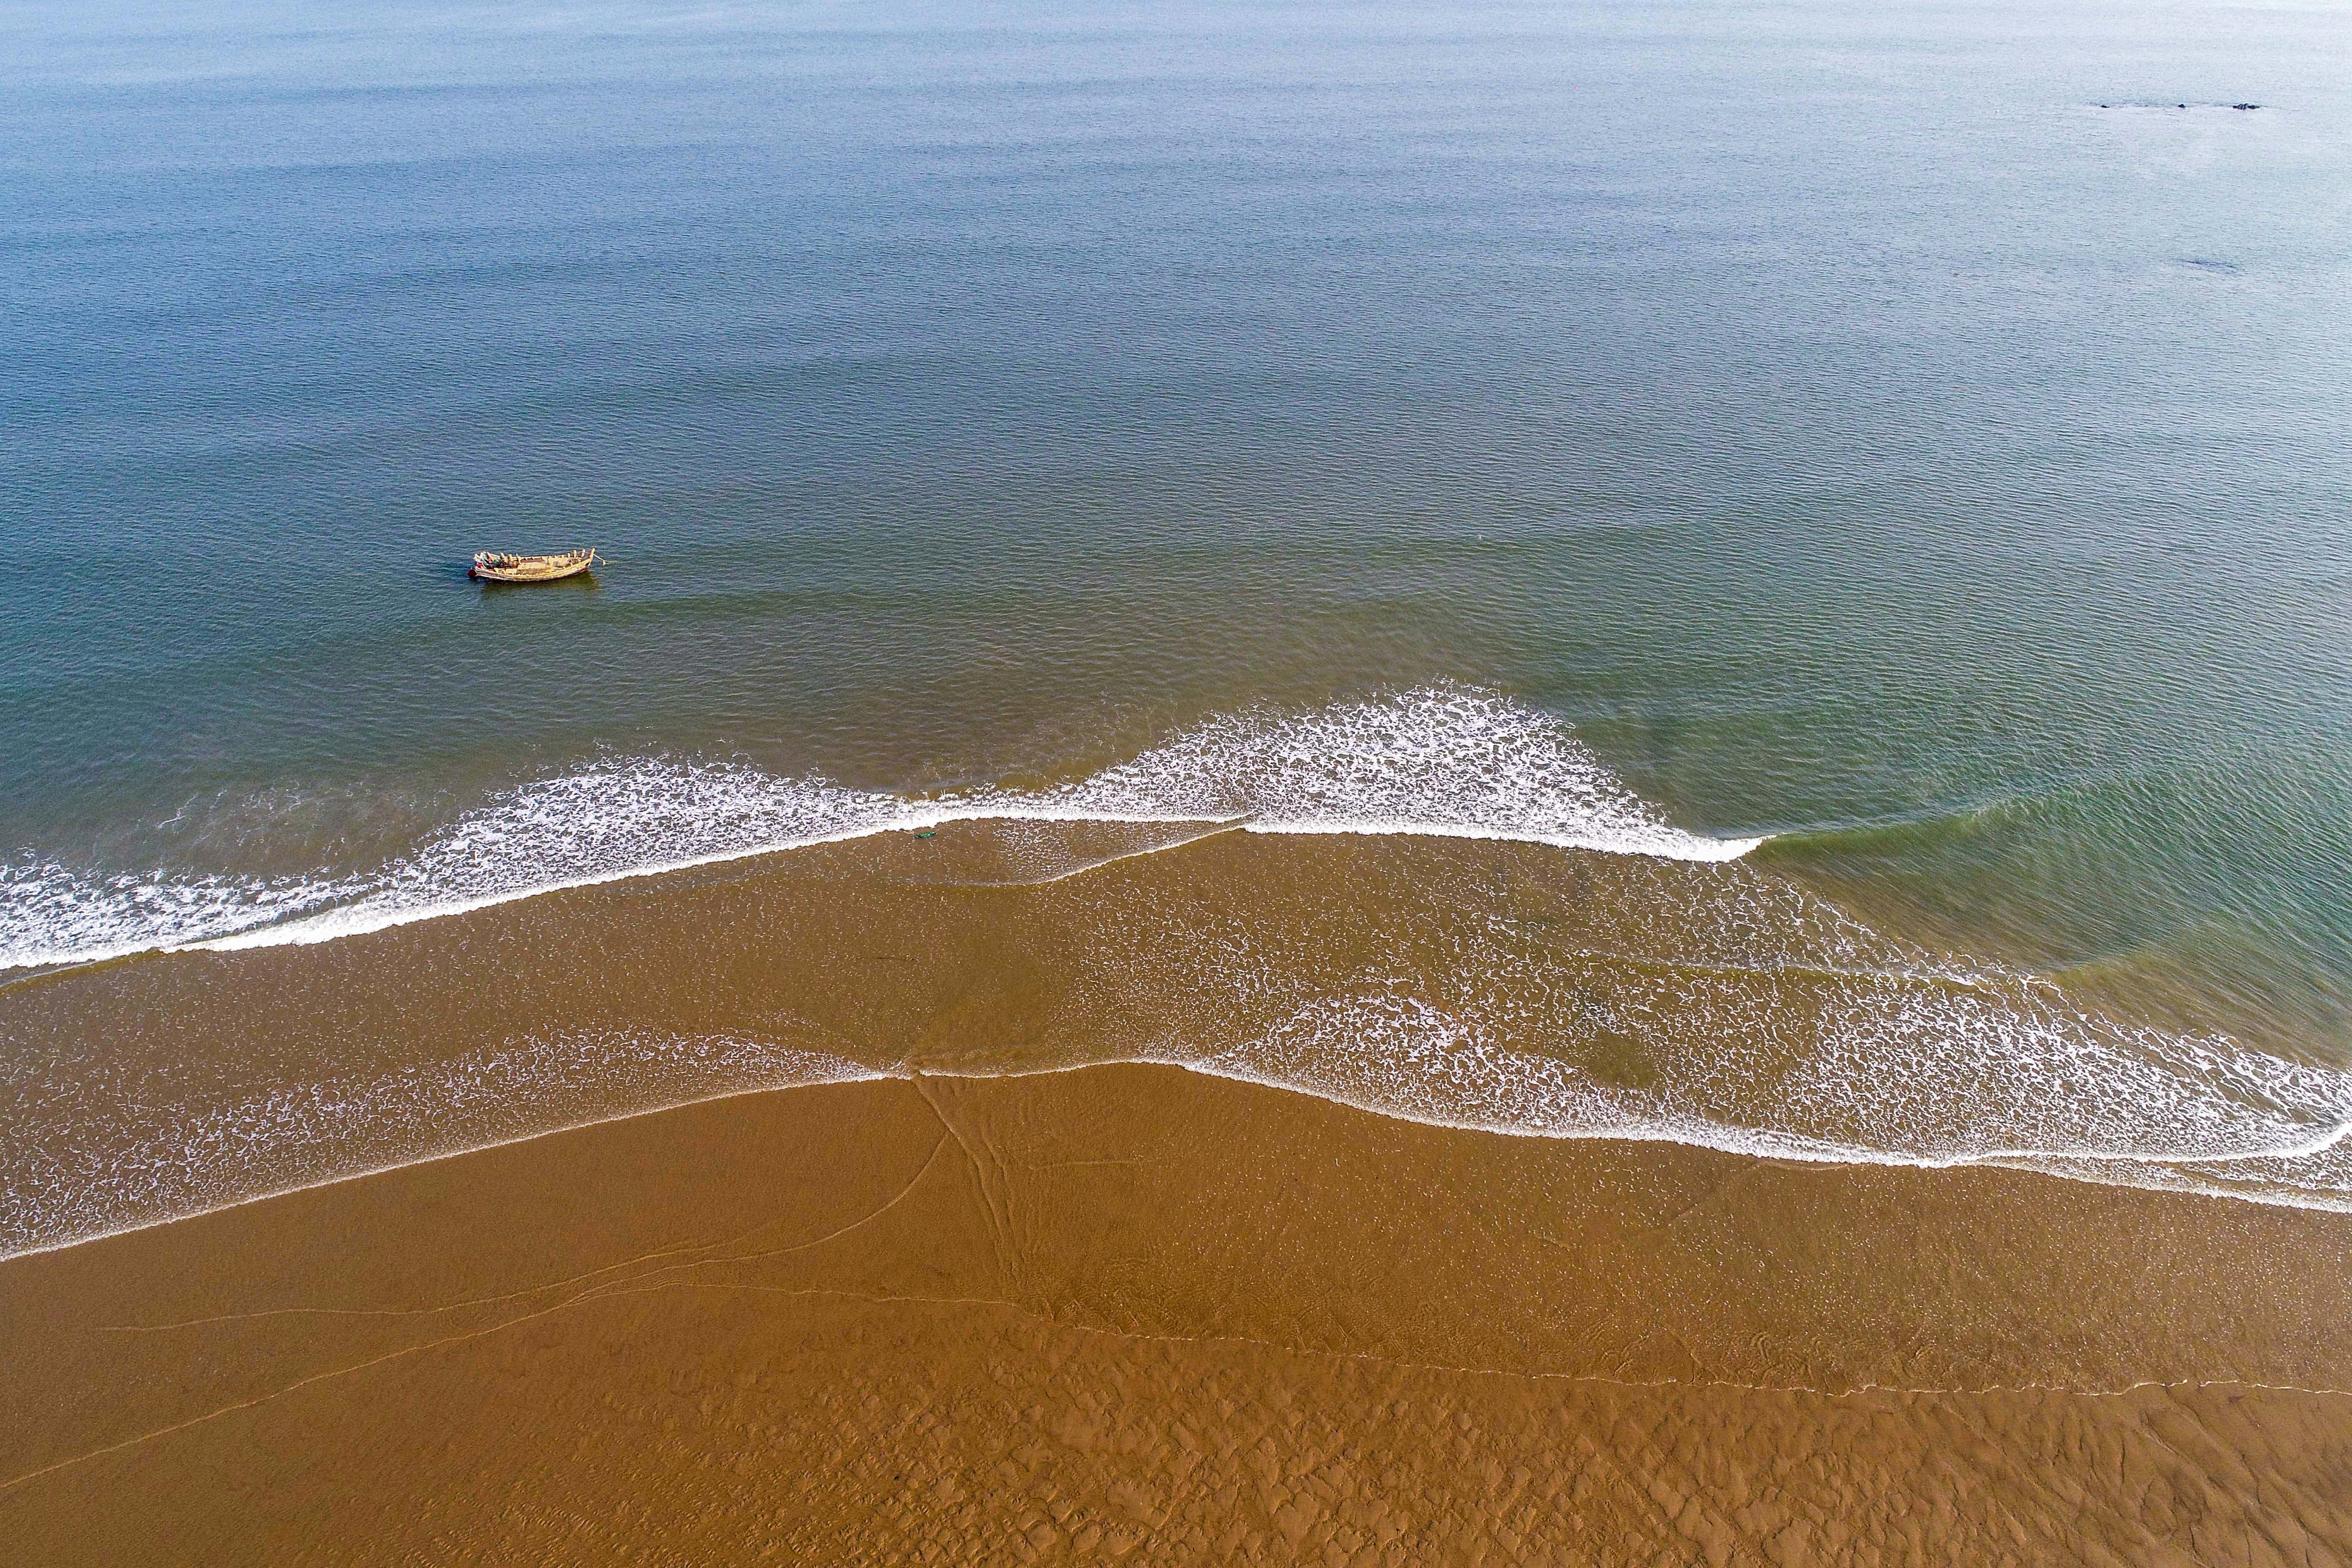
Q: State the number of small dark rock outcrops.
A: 3